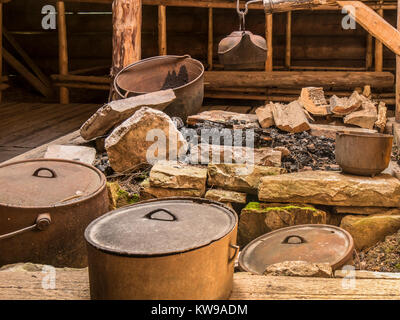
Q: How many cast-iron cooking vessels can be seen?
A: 6